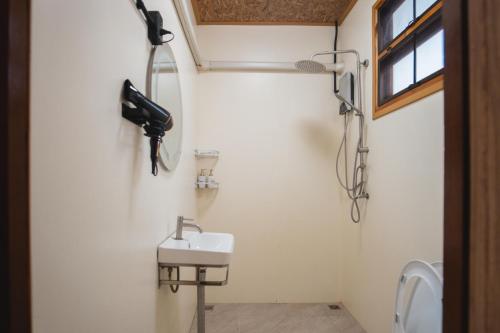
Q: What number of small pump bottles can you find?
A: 2